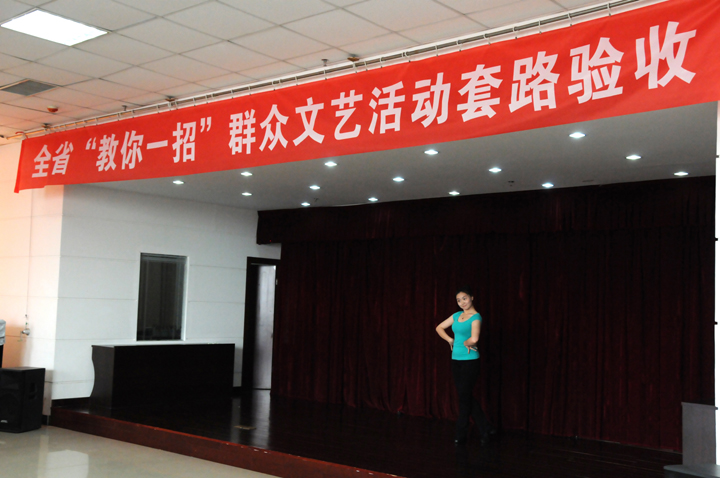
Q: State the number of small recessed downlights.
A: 15